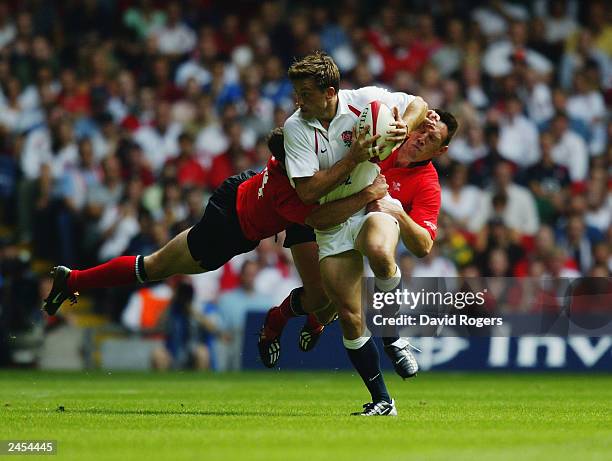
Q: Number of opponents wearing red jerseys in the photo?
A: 2